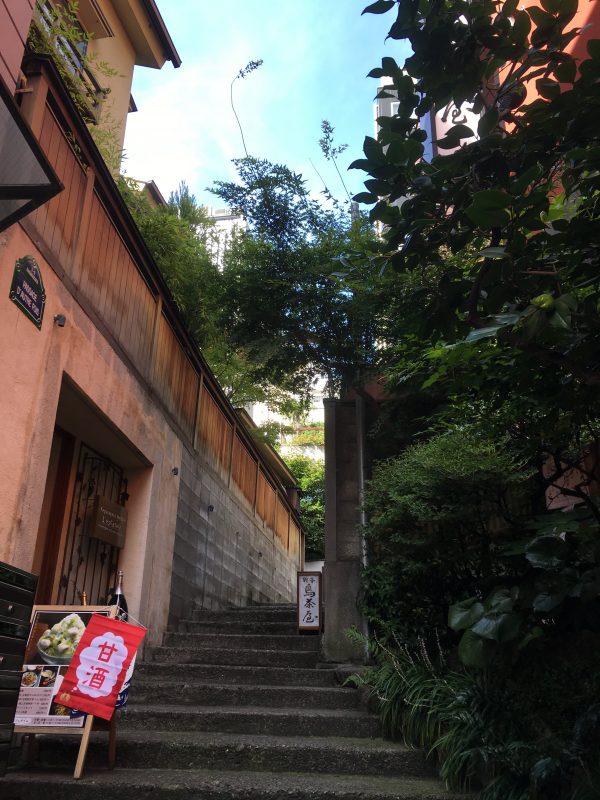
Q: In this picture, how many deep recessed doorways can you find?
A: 1